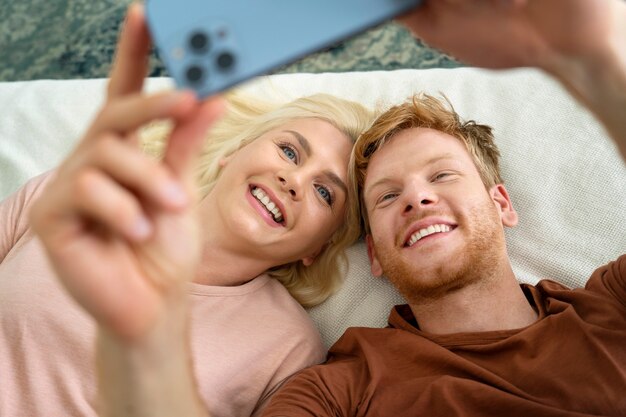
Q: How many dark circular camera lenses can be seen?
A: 3